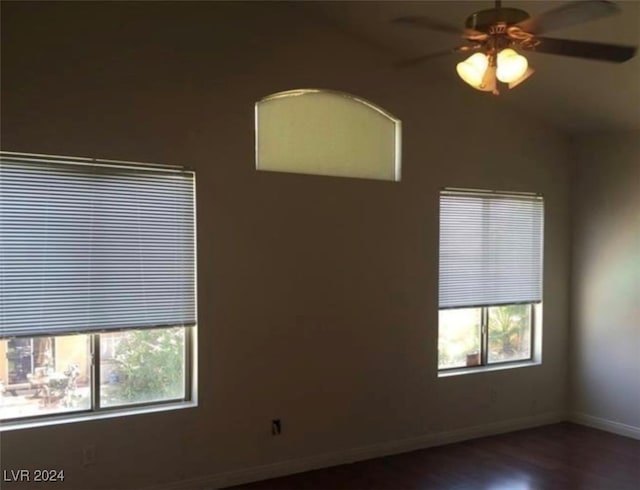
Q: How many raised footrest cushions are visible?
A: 0